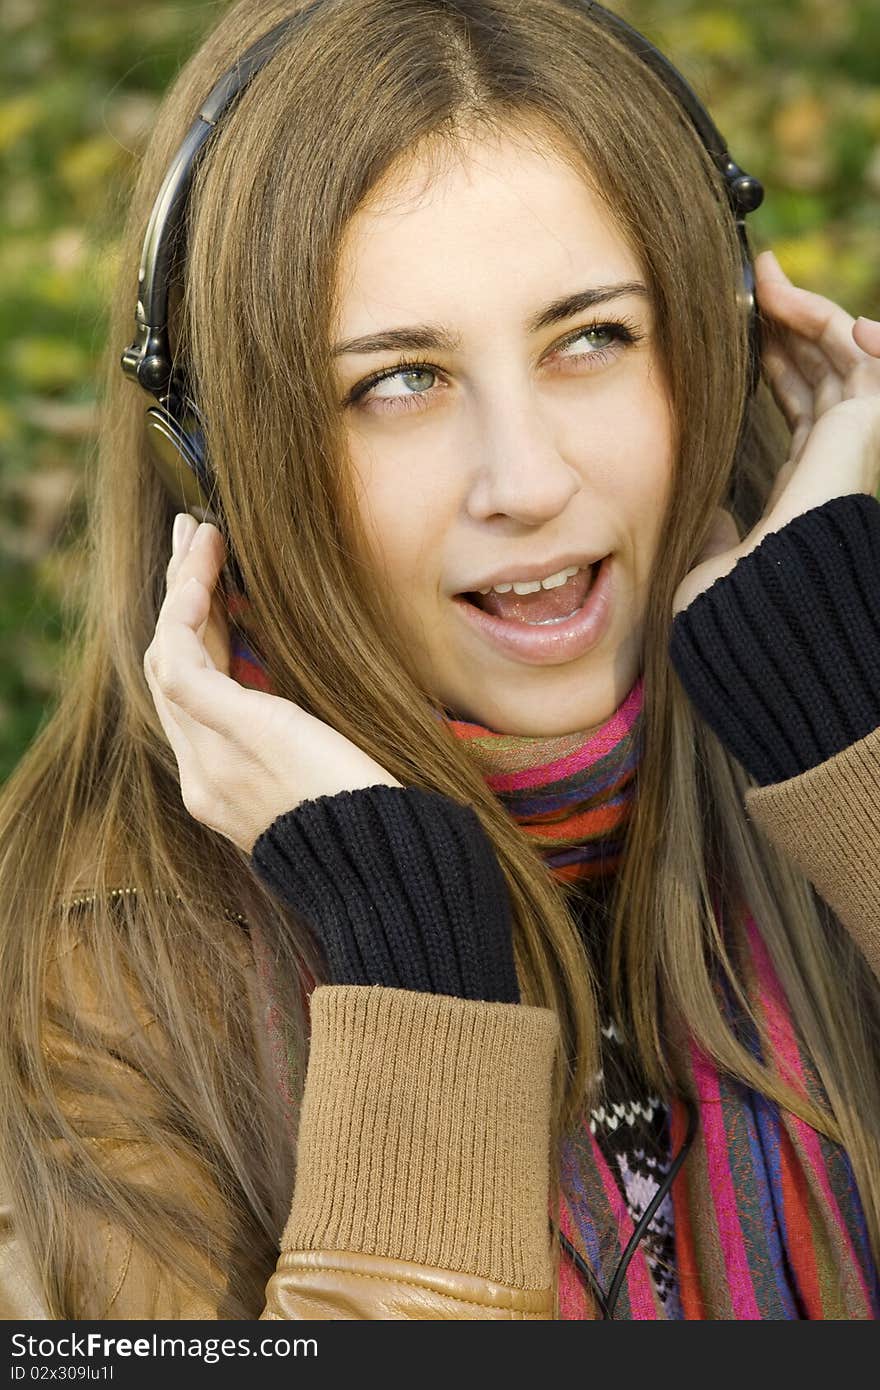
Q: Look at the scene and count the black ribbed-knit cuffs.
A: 2